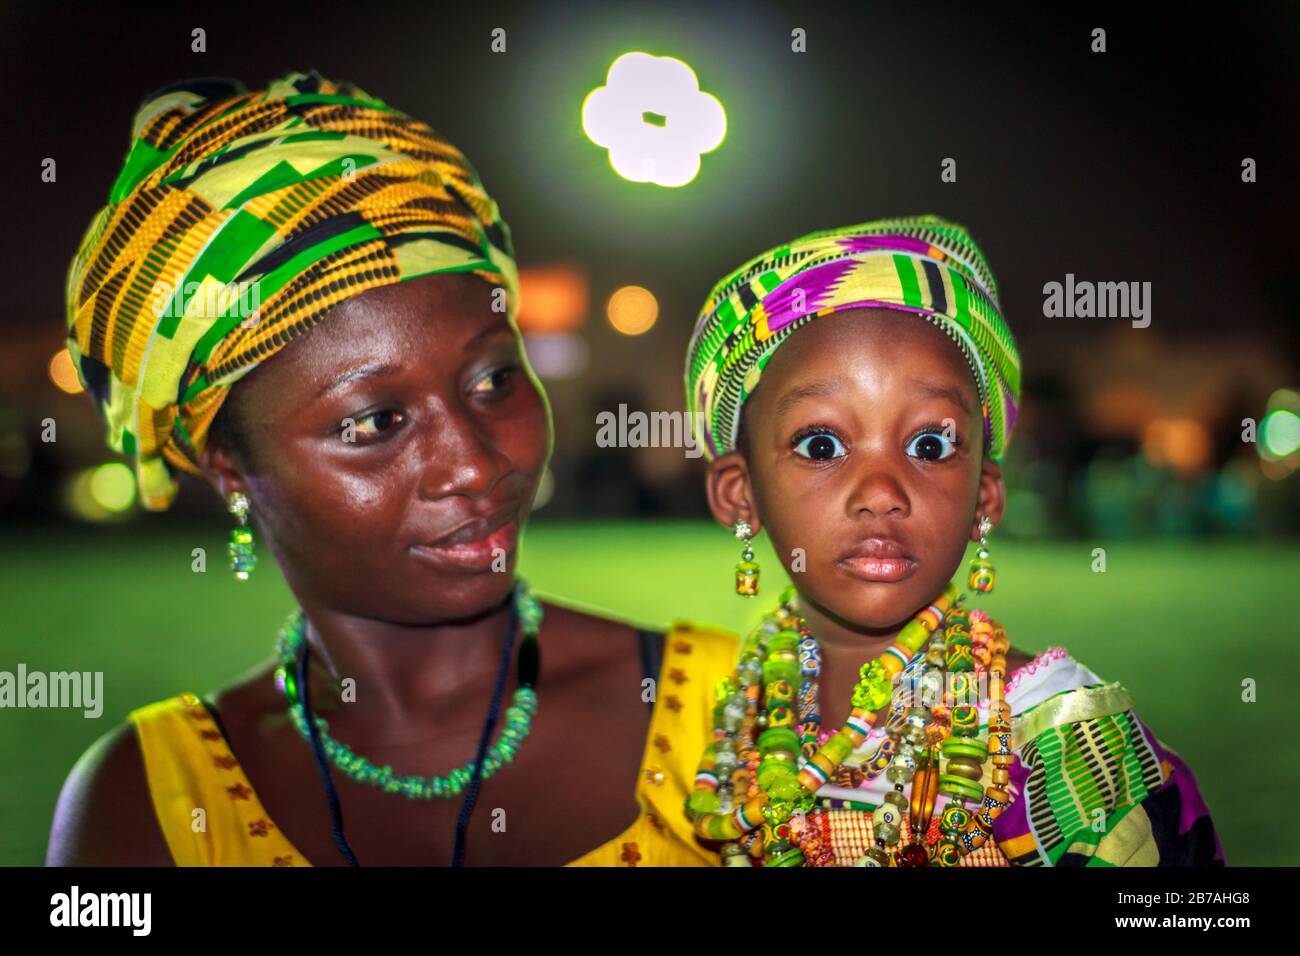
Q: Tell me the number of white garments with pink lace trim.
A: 1